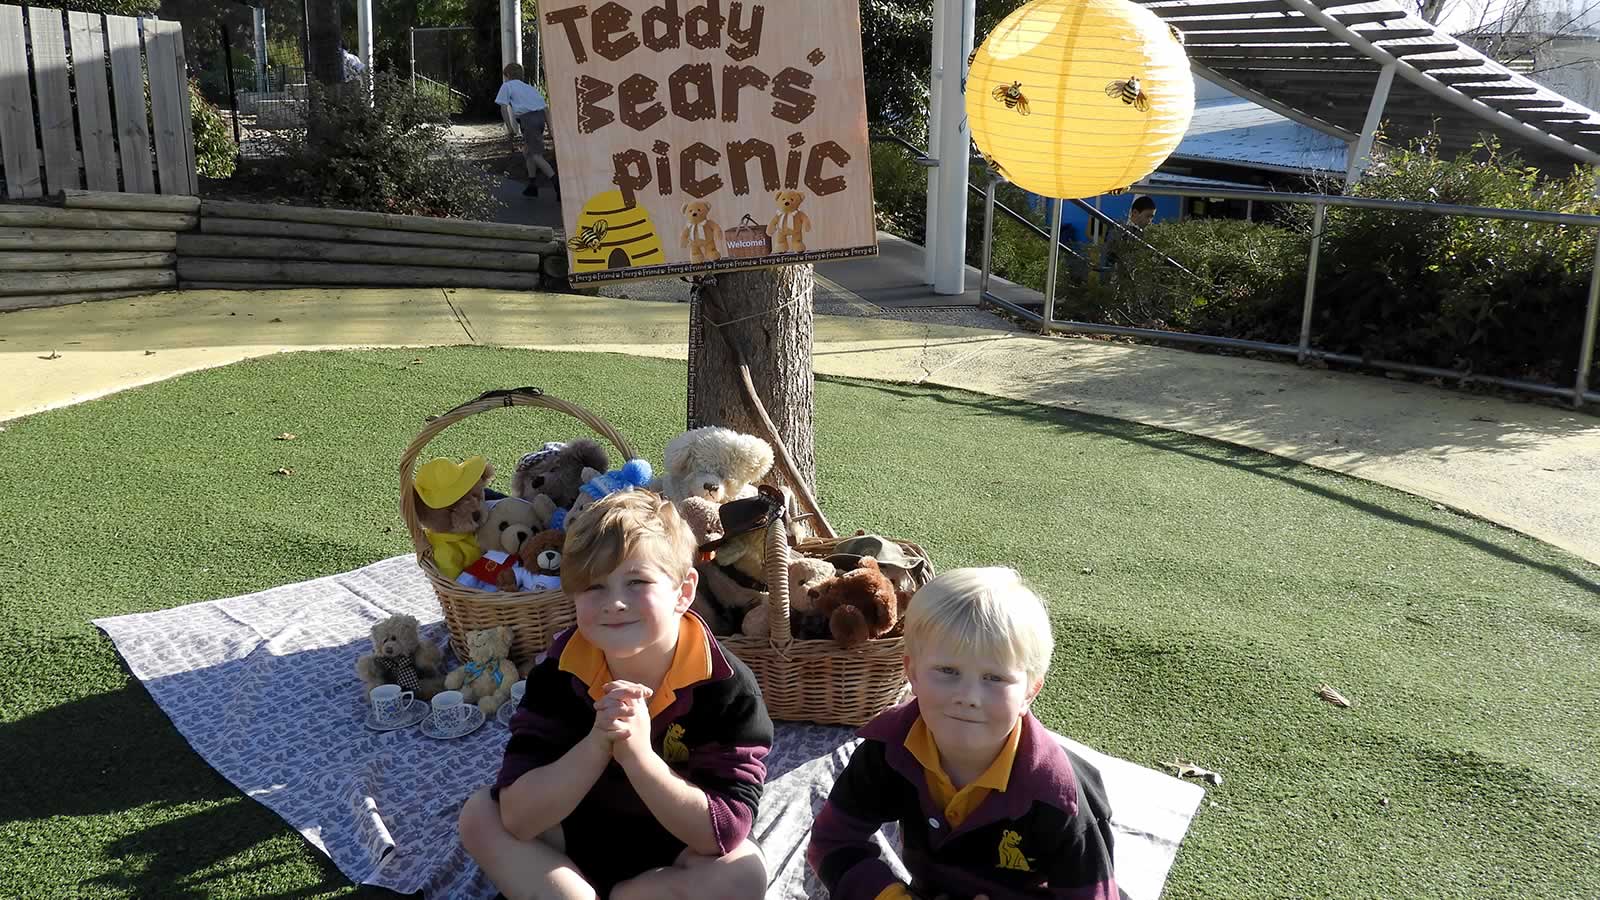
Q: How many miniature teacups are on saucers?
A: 3